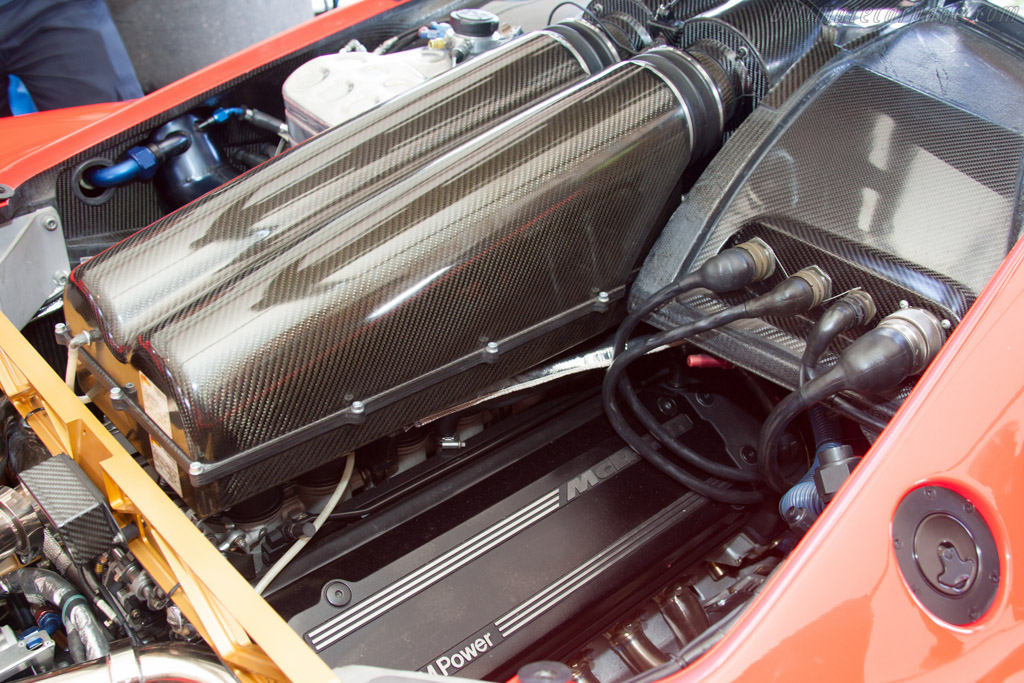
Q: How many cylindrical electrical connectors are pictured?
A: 4